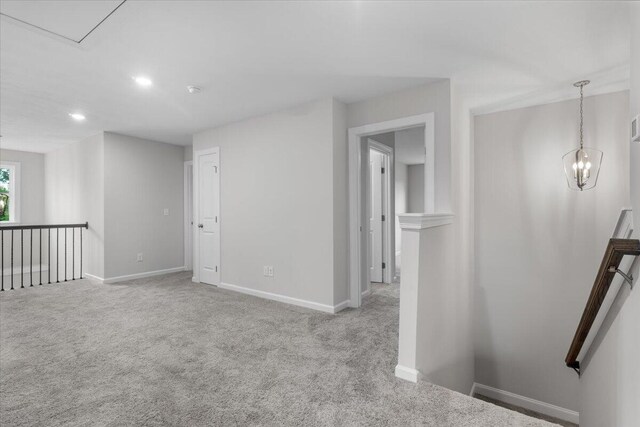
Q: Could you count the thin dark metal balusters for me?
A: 10